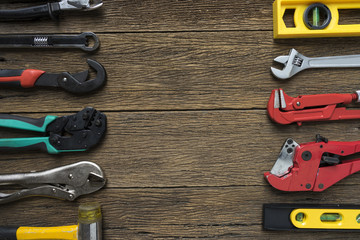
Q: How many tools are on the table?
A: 11